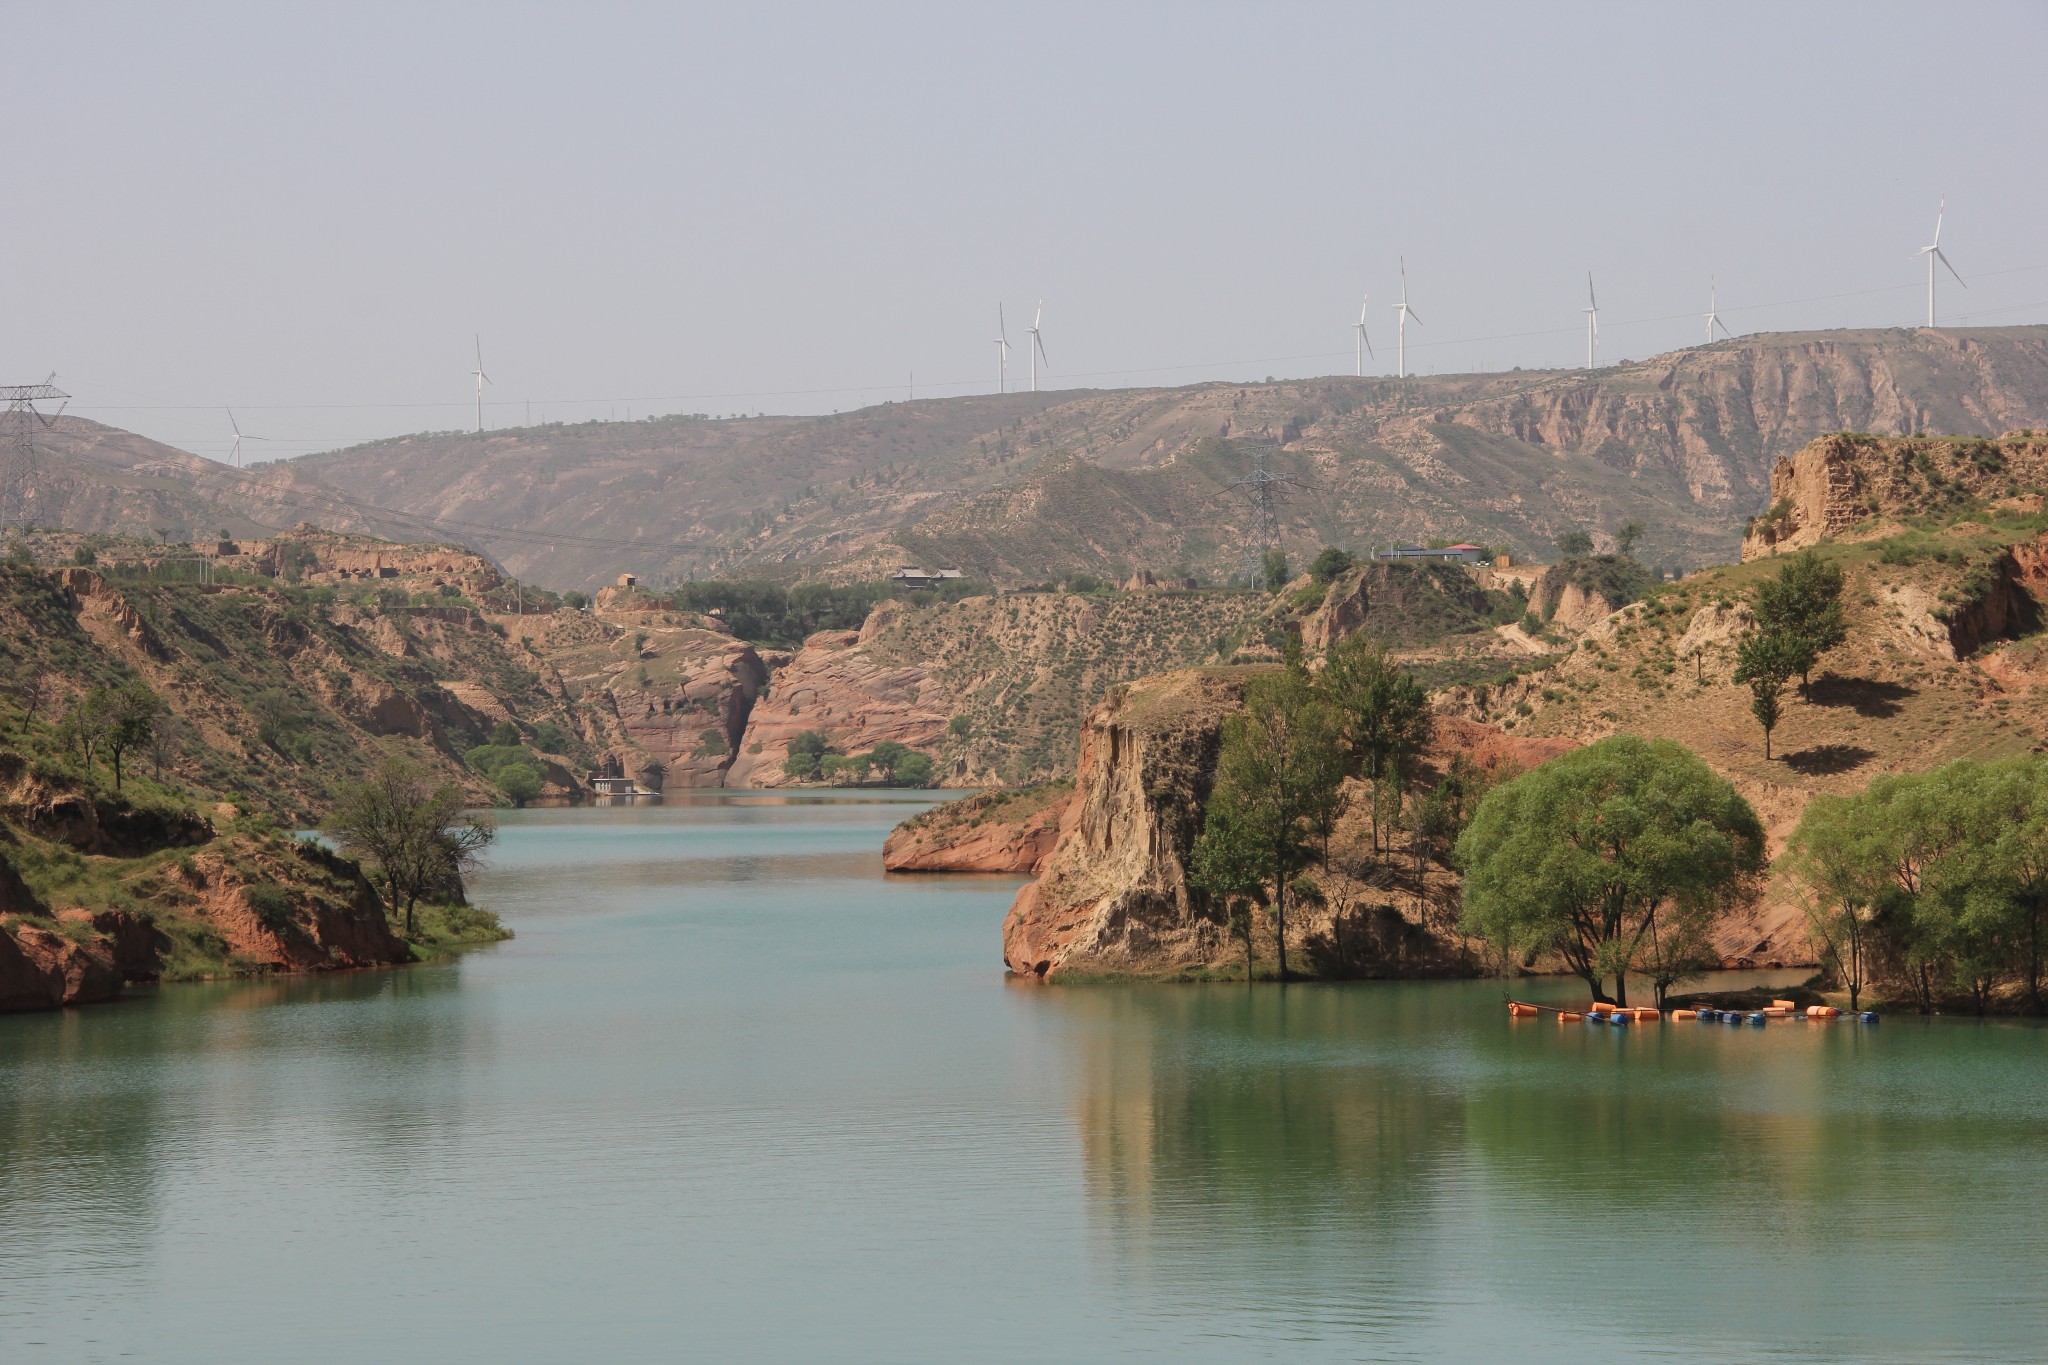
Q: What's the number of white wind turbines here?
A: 9